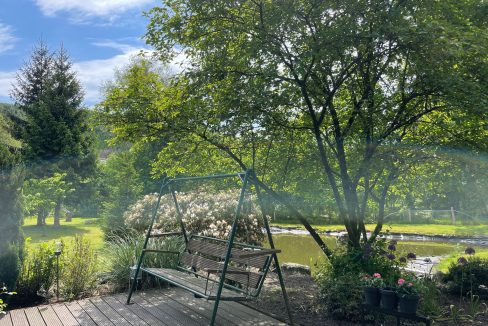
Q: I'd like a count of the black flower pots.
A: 3